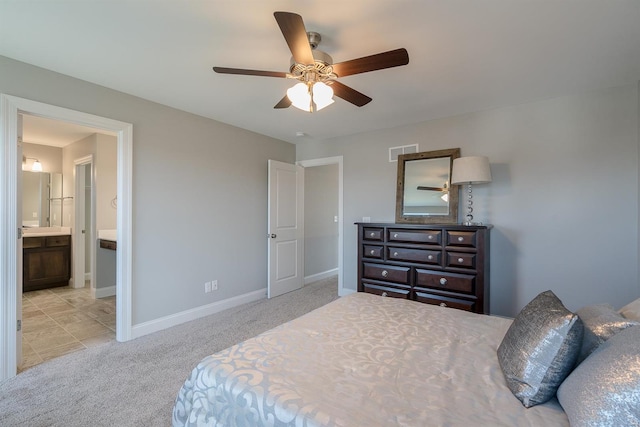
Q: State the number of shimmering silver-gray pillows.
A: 3